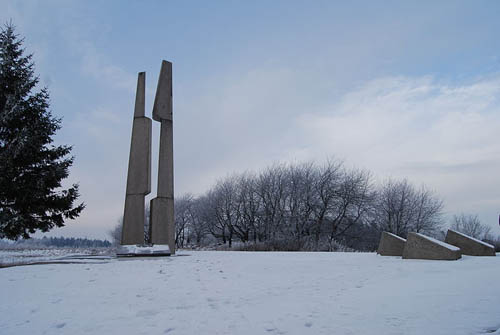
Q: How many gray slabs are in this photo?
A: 5